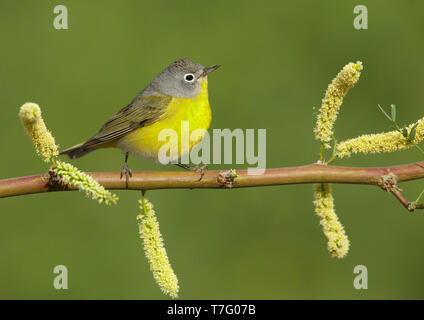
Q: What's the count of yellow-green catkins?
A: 6